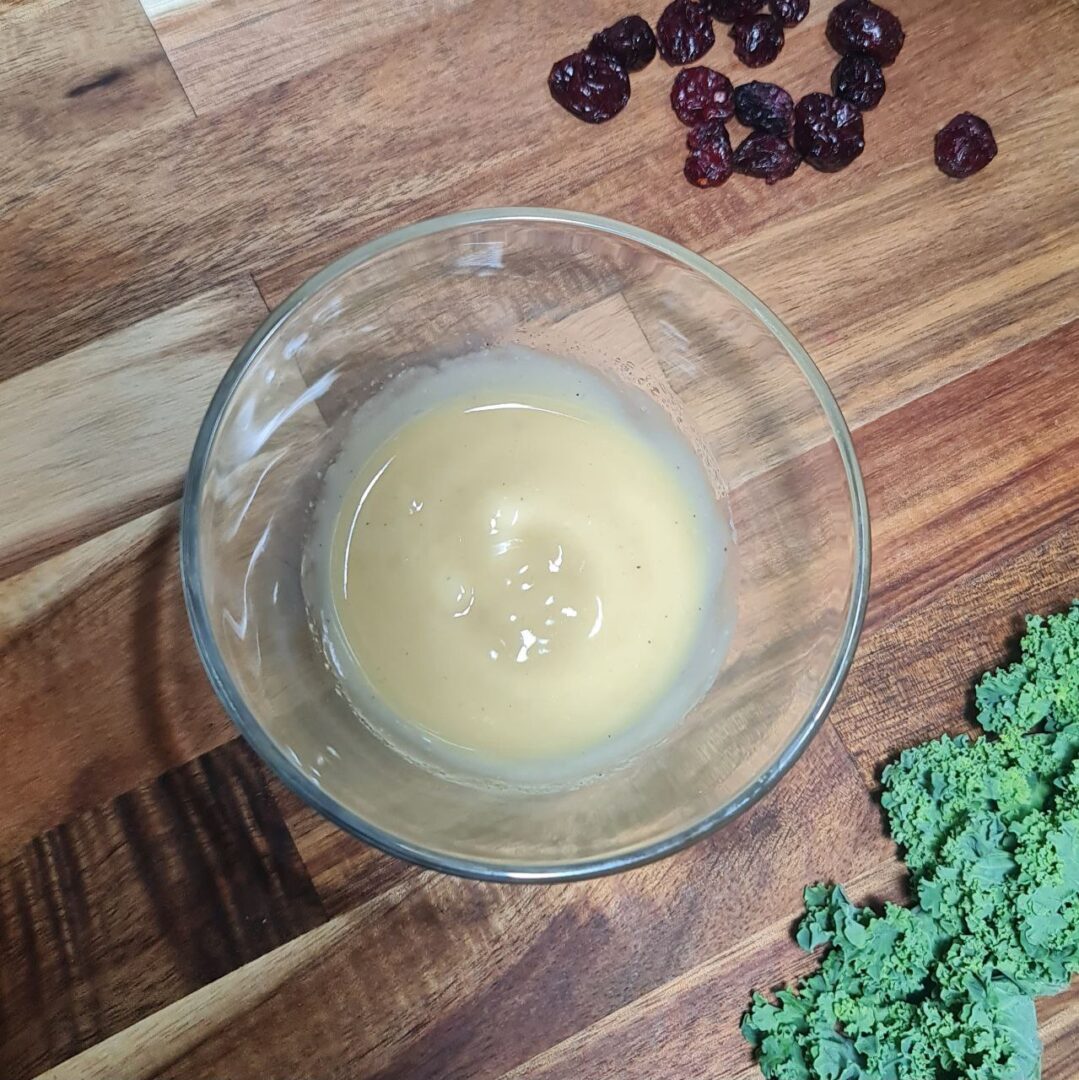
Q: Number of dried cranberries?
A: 14